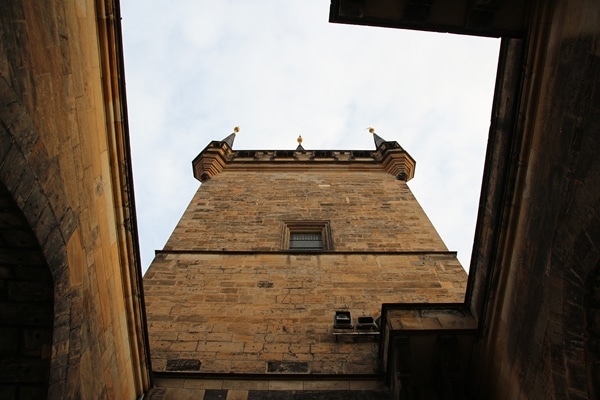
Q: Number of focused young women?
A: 0